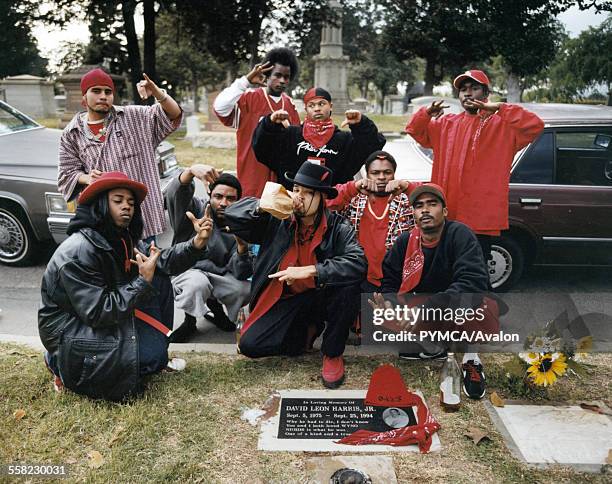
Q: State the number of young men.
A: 9